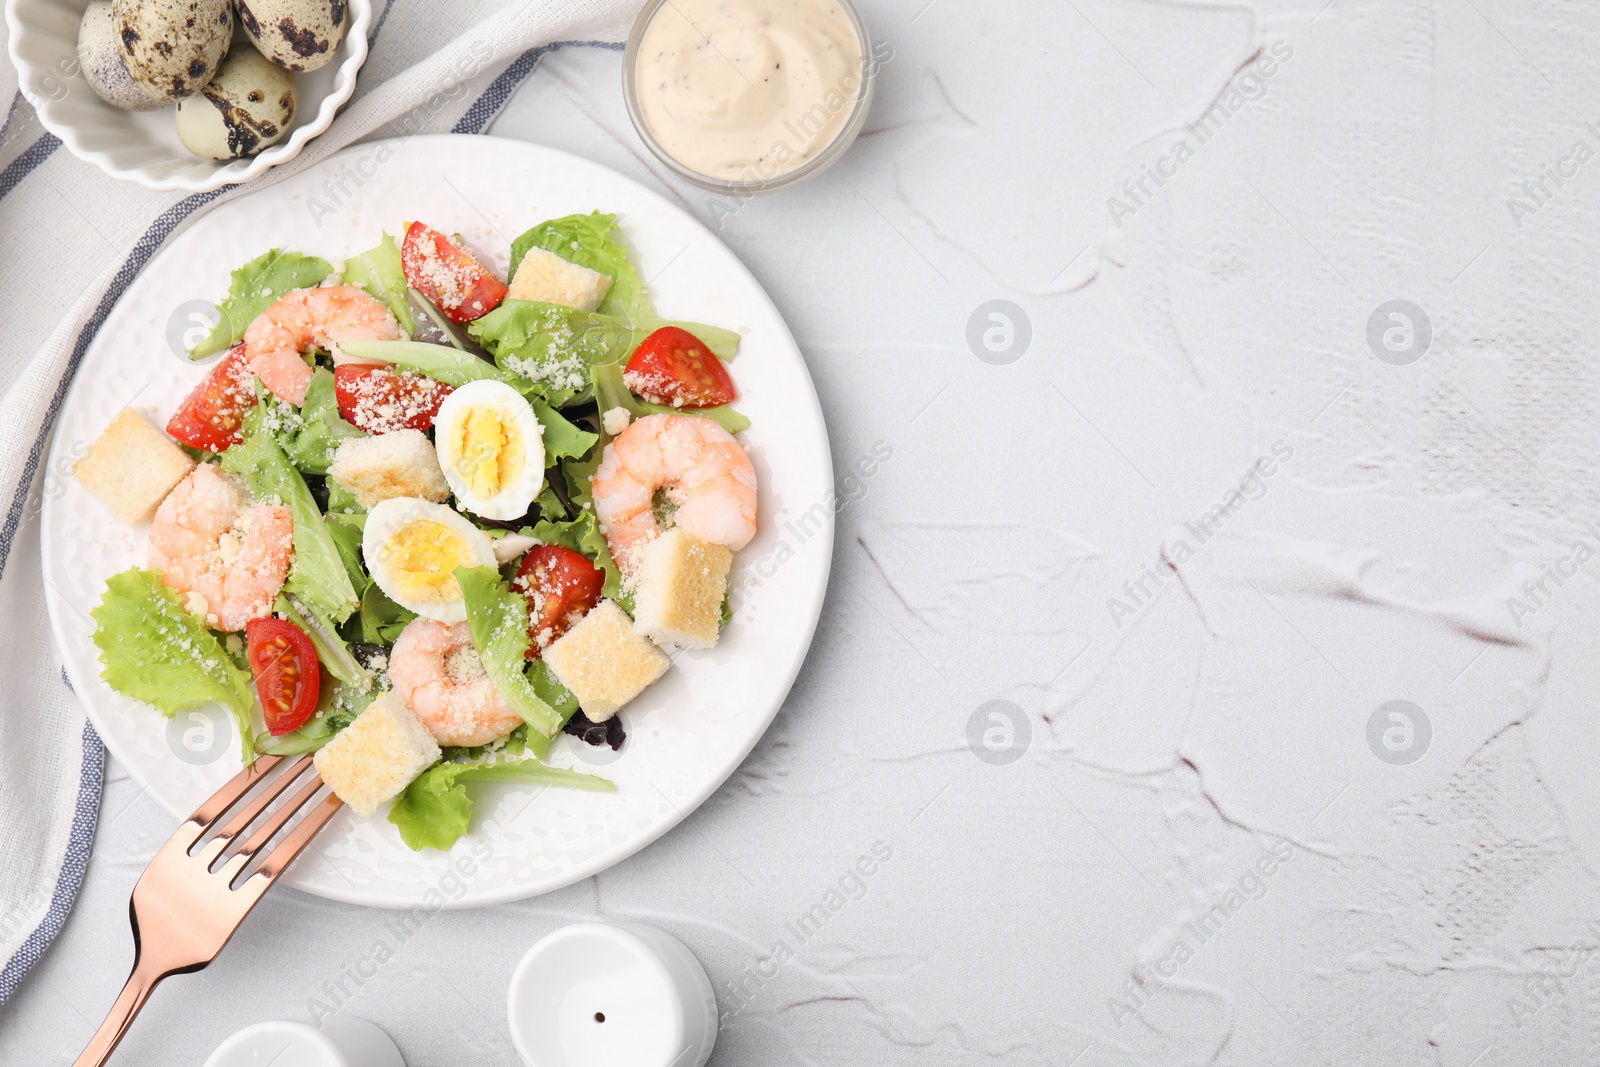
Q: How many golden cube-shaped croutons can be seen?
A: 6